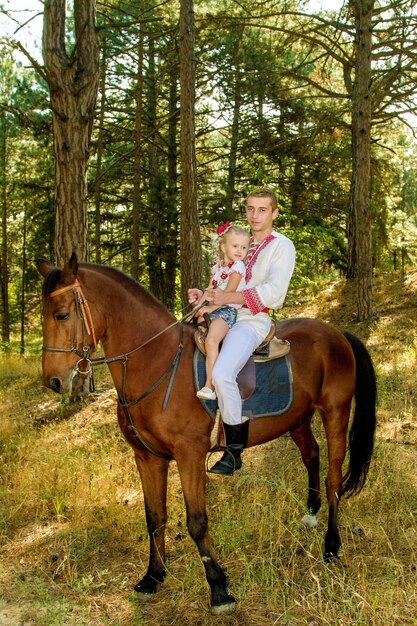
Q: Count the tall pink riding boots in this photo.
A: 0